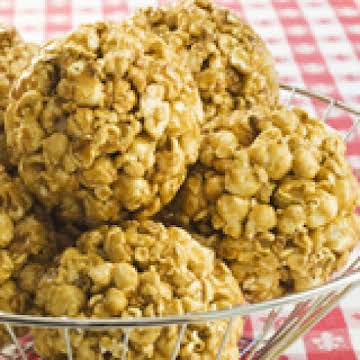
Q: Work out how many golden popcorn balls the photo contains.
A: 6